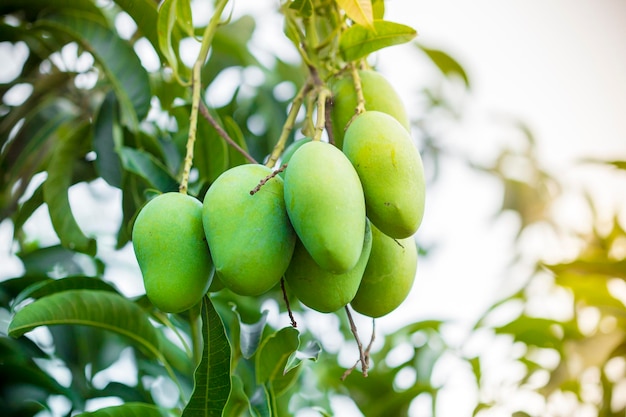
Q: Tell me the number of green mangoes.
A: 8